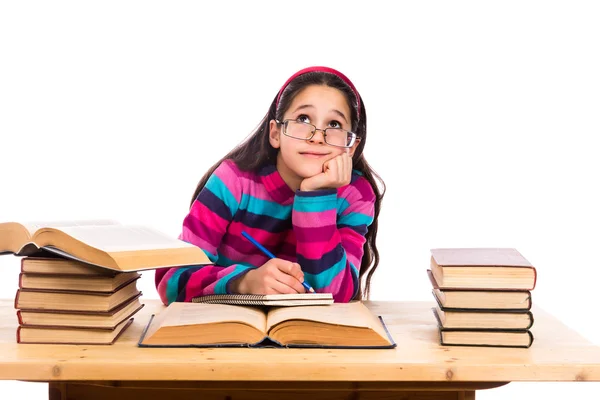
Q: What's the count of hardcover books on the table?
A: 11